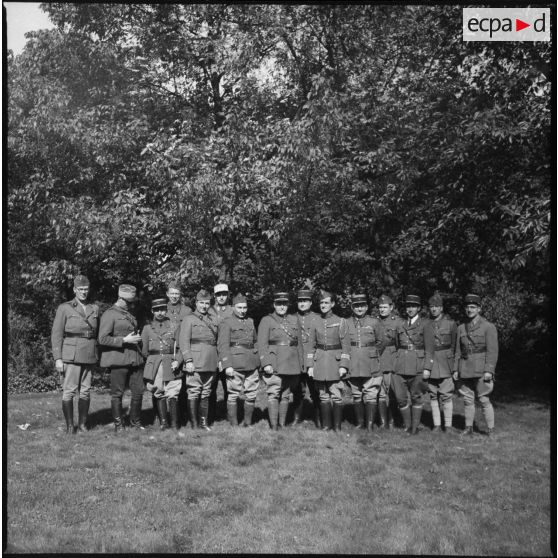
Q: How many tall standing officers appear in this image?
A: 15